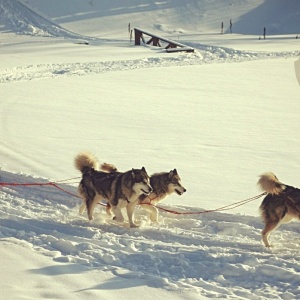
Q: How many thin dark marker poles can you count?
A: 5